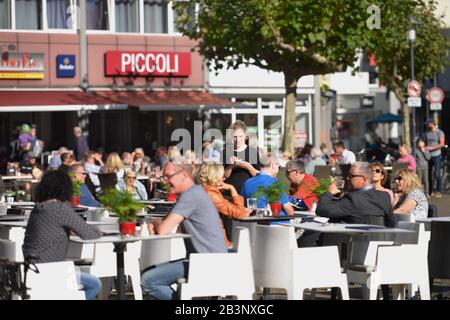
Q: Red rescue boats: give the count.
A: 0